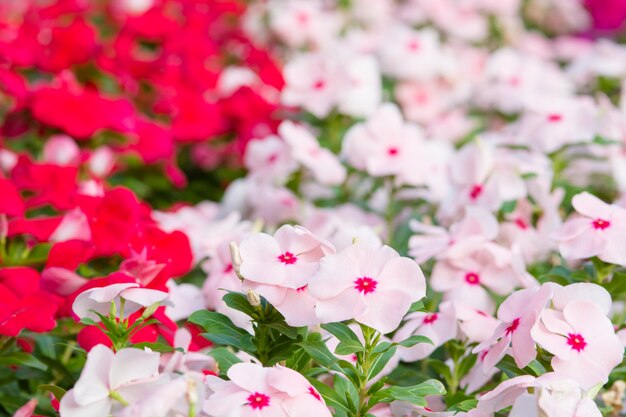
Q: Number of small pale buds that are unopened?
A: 2